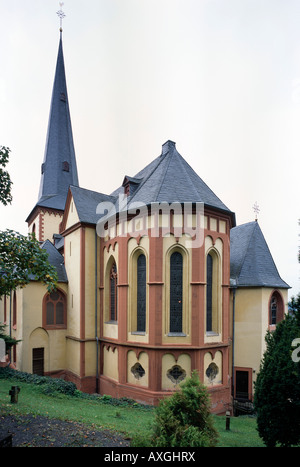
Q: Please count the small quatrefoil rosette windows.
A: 3